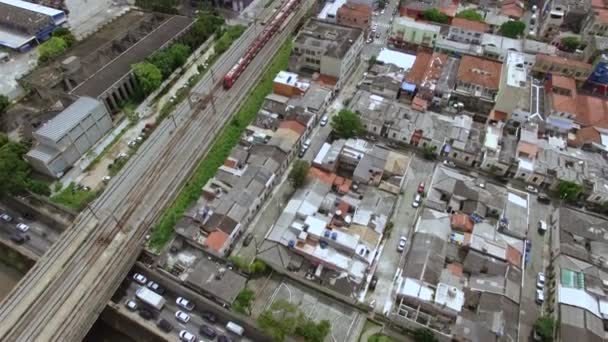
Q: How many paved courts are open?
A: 1